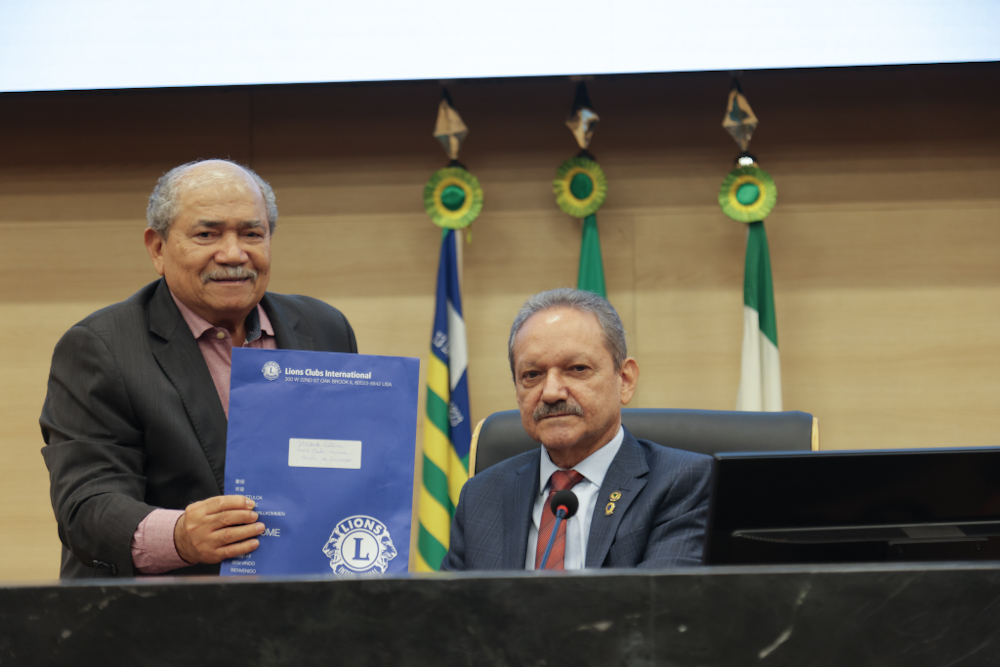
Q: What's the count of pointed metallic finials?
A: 3